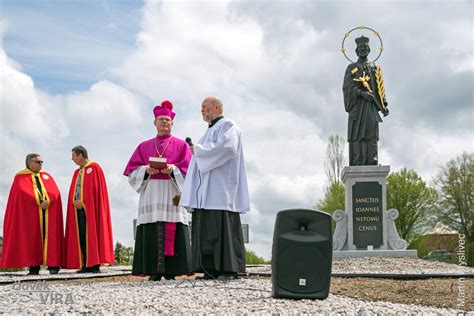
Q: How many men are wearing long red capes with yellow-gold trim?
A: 2